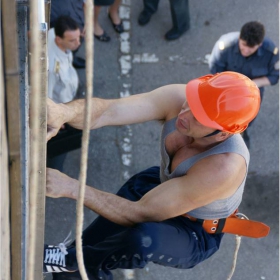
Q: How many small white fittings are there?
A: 2